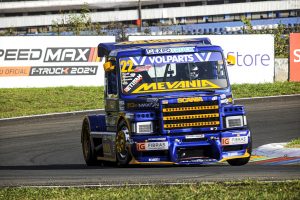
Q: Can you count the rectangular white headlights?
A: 2